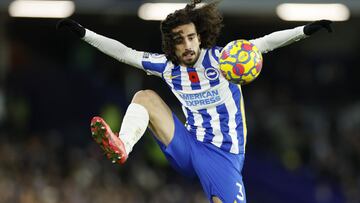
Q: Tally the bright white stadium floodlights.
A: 3